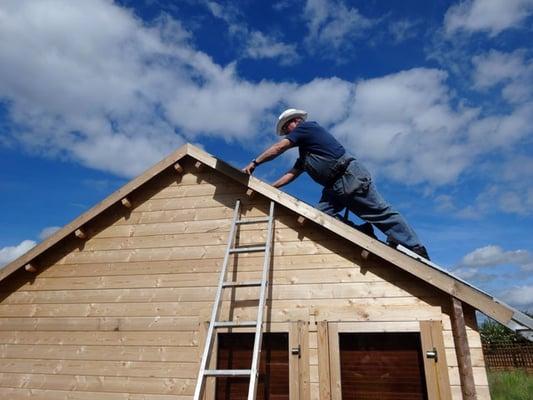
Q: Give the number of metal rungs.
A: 5